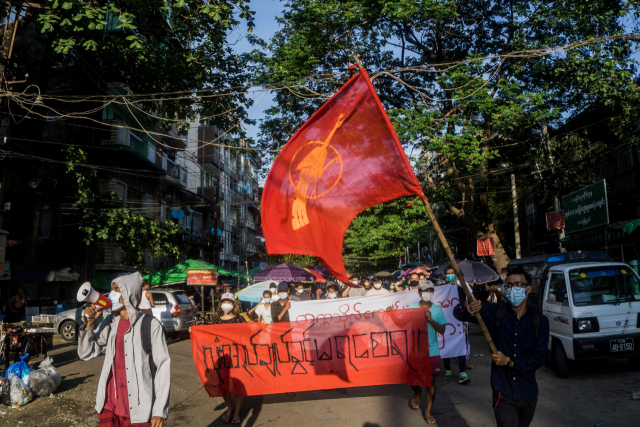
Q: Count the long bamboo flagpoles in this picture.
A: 1